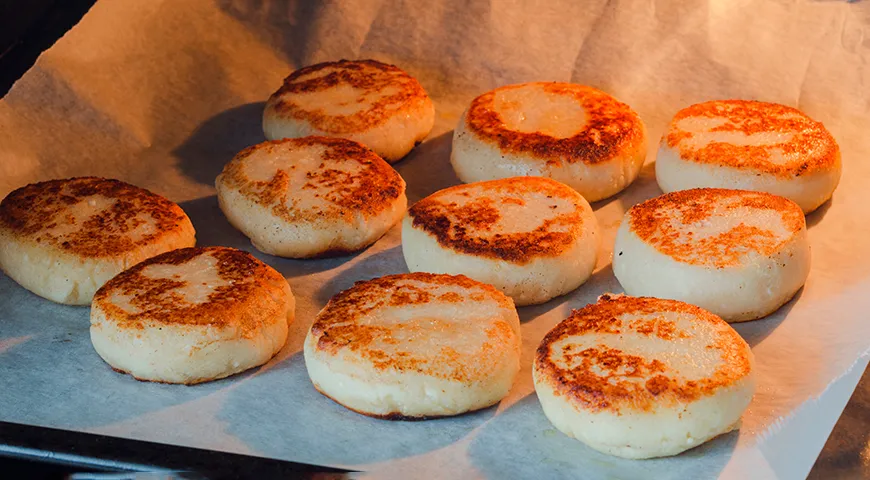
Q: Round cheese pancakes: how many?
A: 10